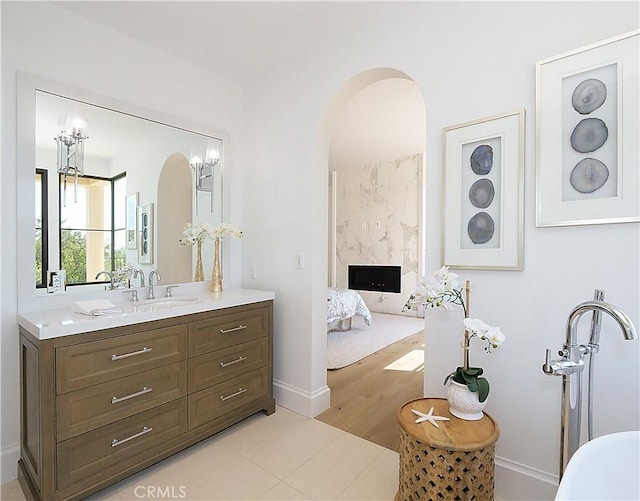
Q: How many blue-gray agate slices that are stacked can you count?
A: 6